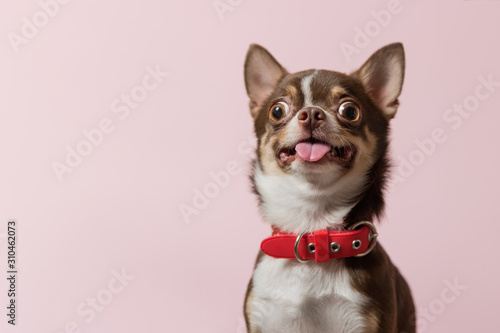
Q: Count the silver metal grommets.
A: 3